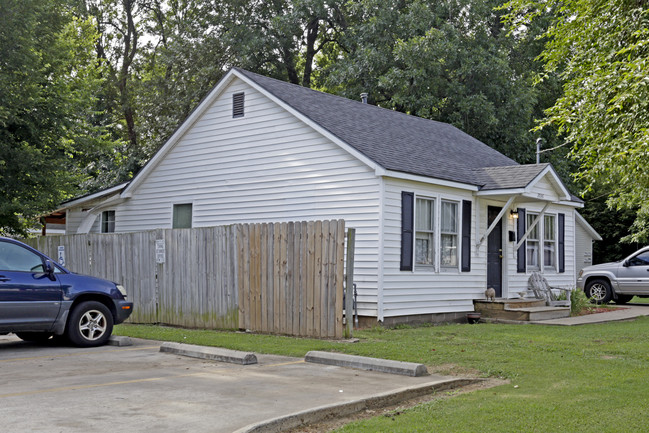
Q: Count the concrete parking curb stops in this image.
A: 3